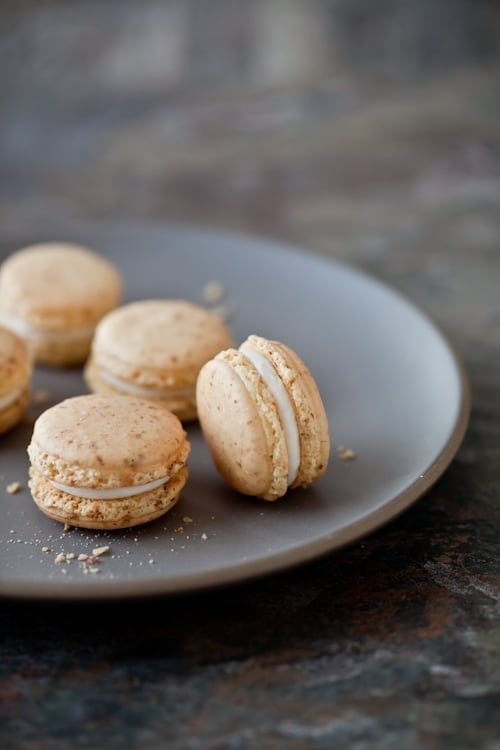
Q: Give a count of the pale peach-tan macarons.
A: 5